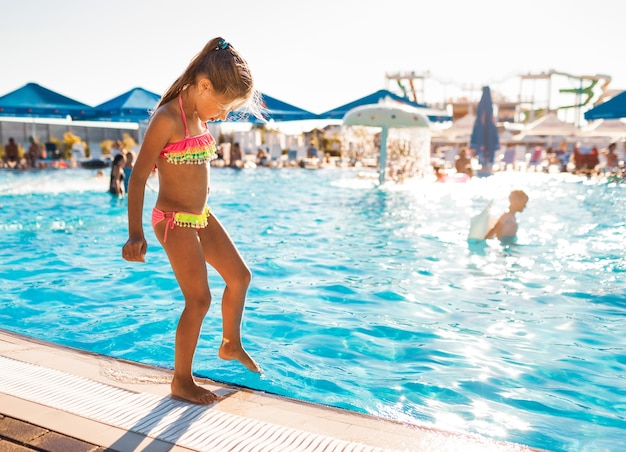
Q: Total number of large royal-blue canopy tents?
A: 5